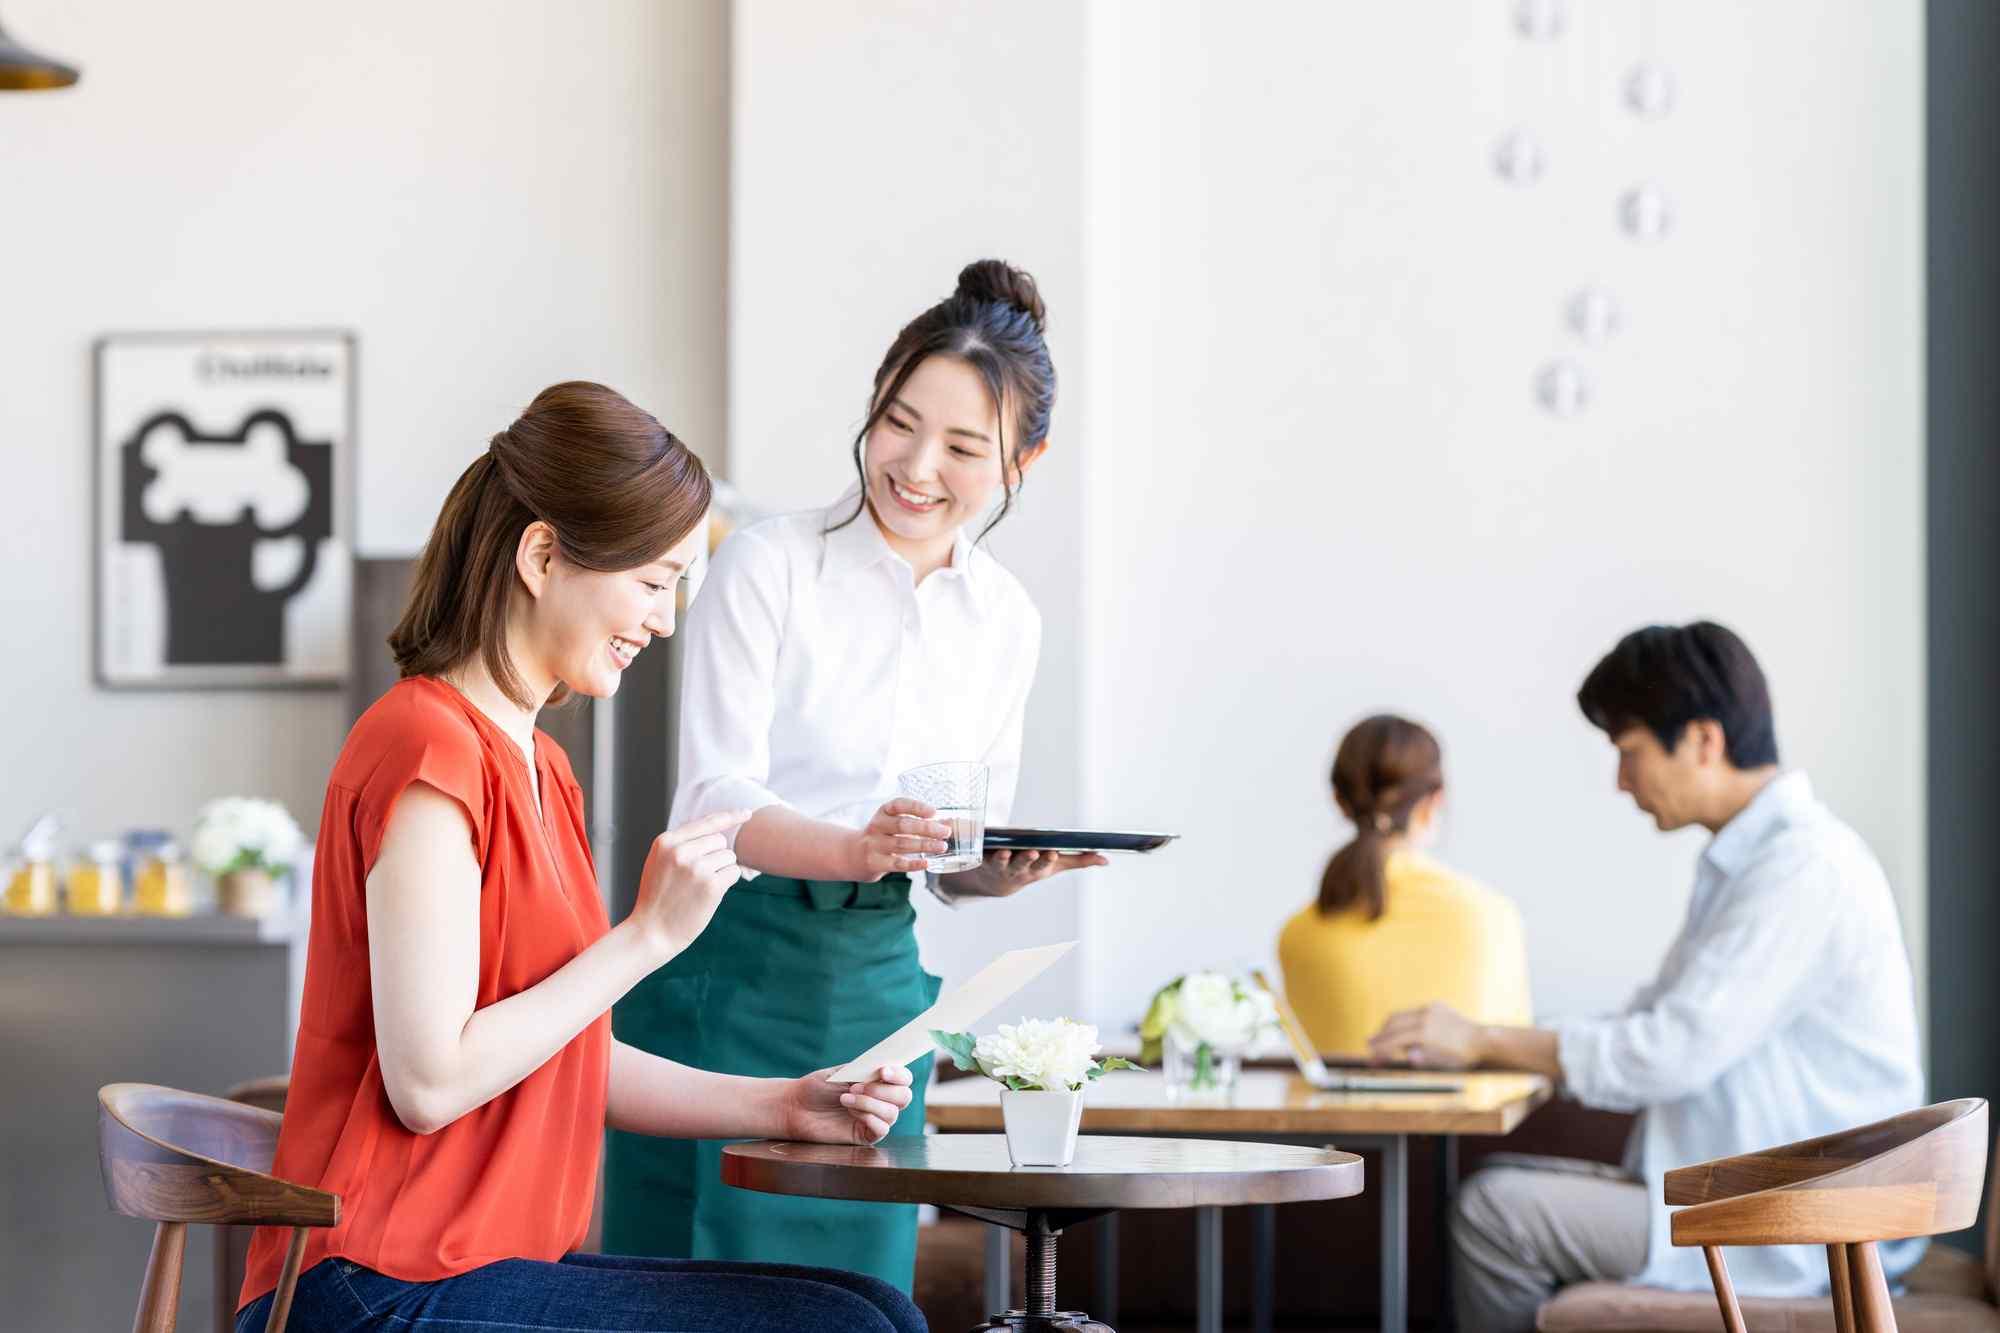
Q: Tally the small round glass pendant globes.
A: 6